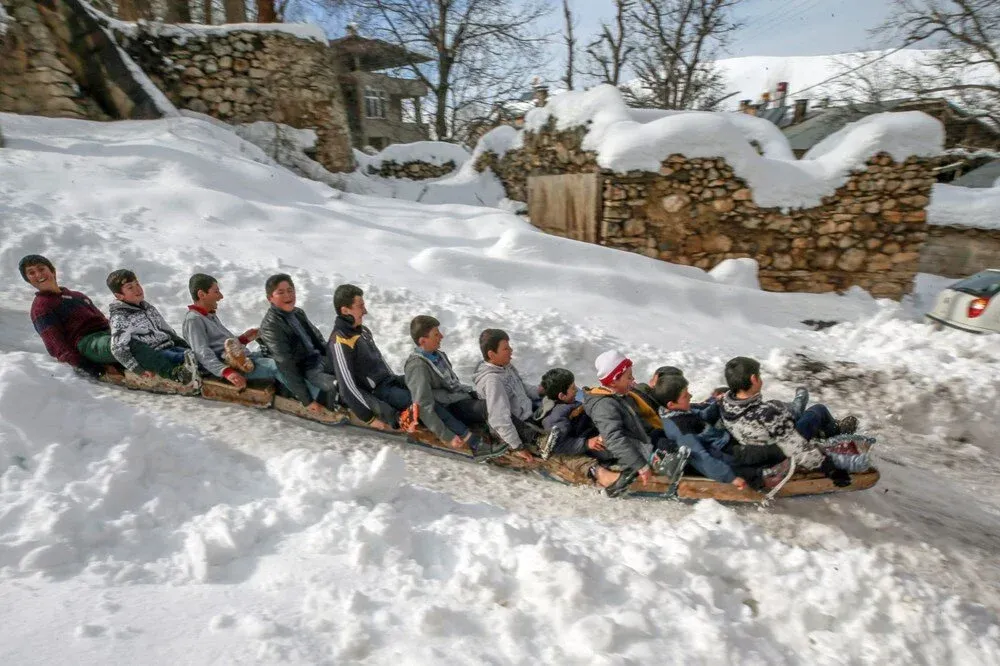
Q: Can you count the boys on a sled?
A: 12